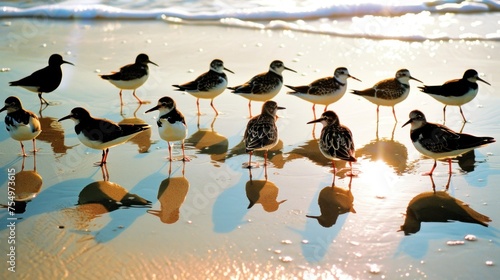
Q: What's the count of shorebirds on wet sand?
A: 13